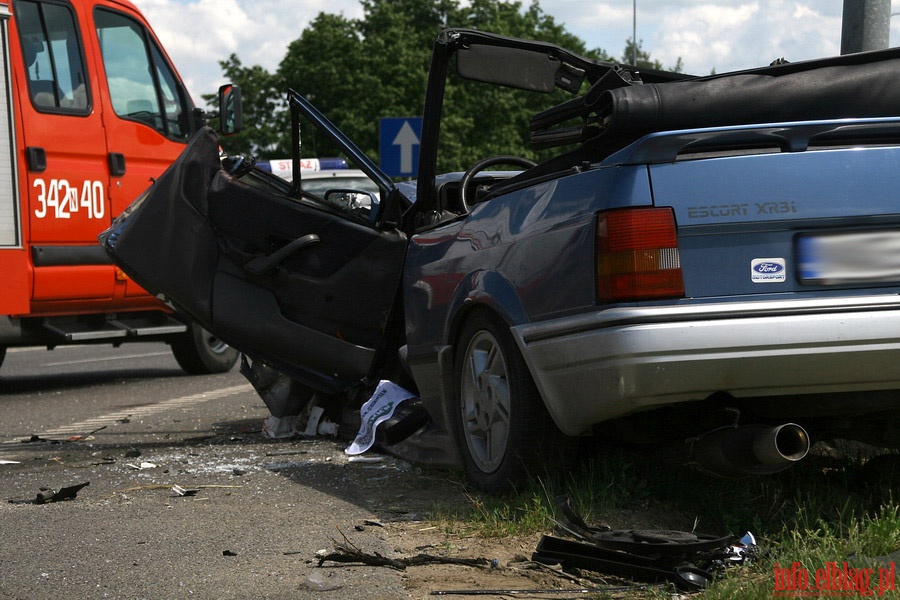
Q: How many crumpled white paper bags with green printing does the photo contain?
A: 1